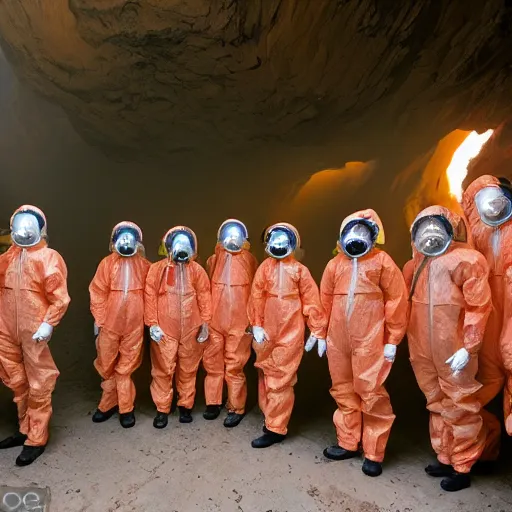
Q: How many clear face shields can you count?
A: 8